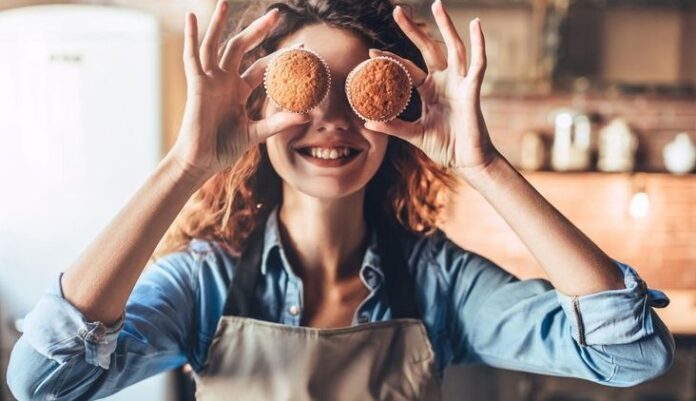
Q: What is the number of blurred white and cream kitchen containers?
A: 4